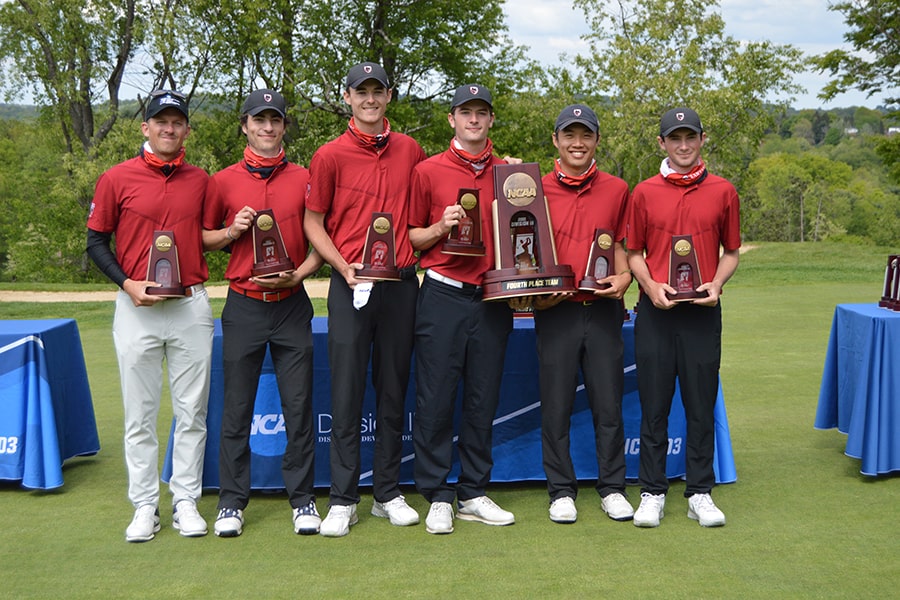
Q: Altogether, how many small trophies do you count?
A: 6